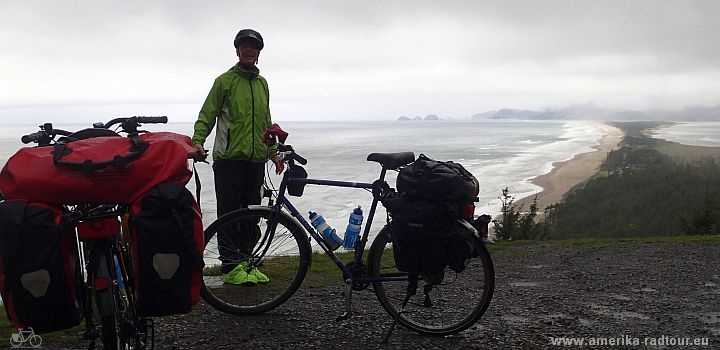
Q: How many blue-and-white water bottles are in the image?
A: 2